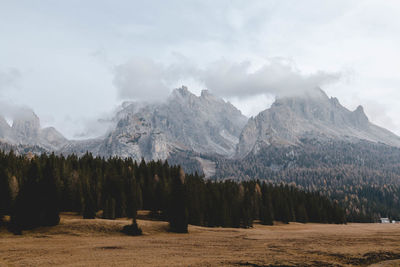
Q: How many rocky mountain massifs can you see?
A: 3